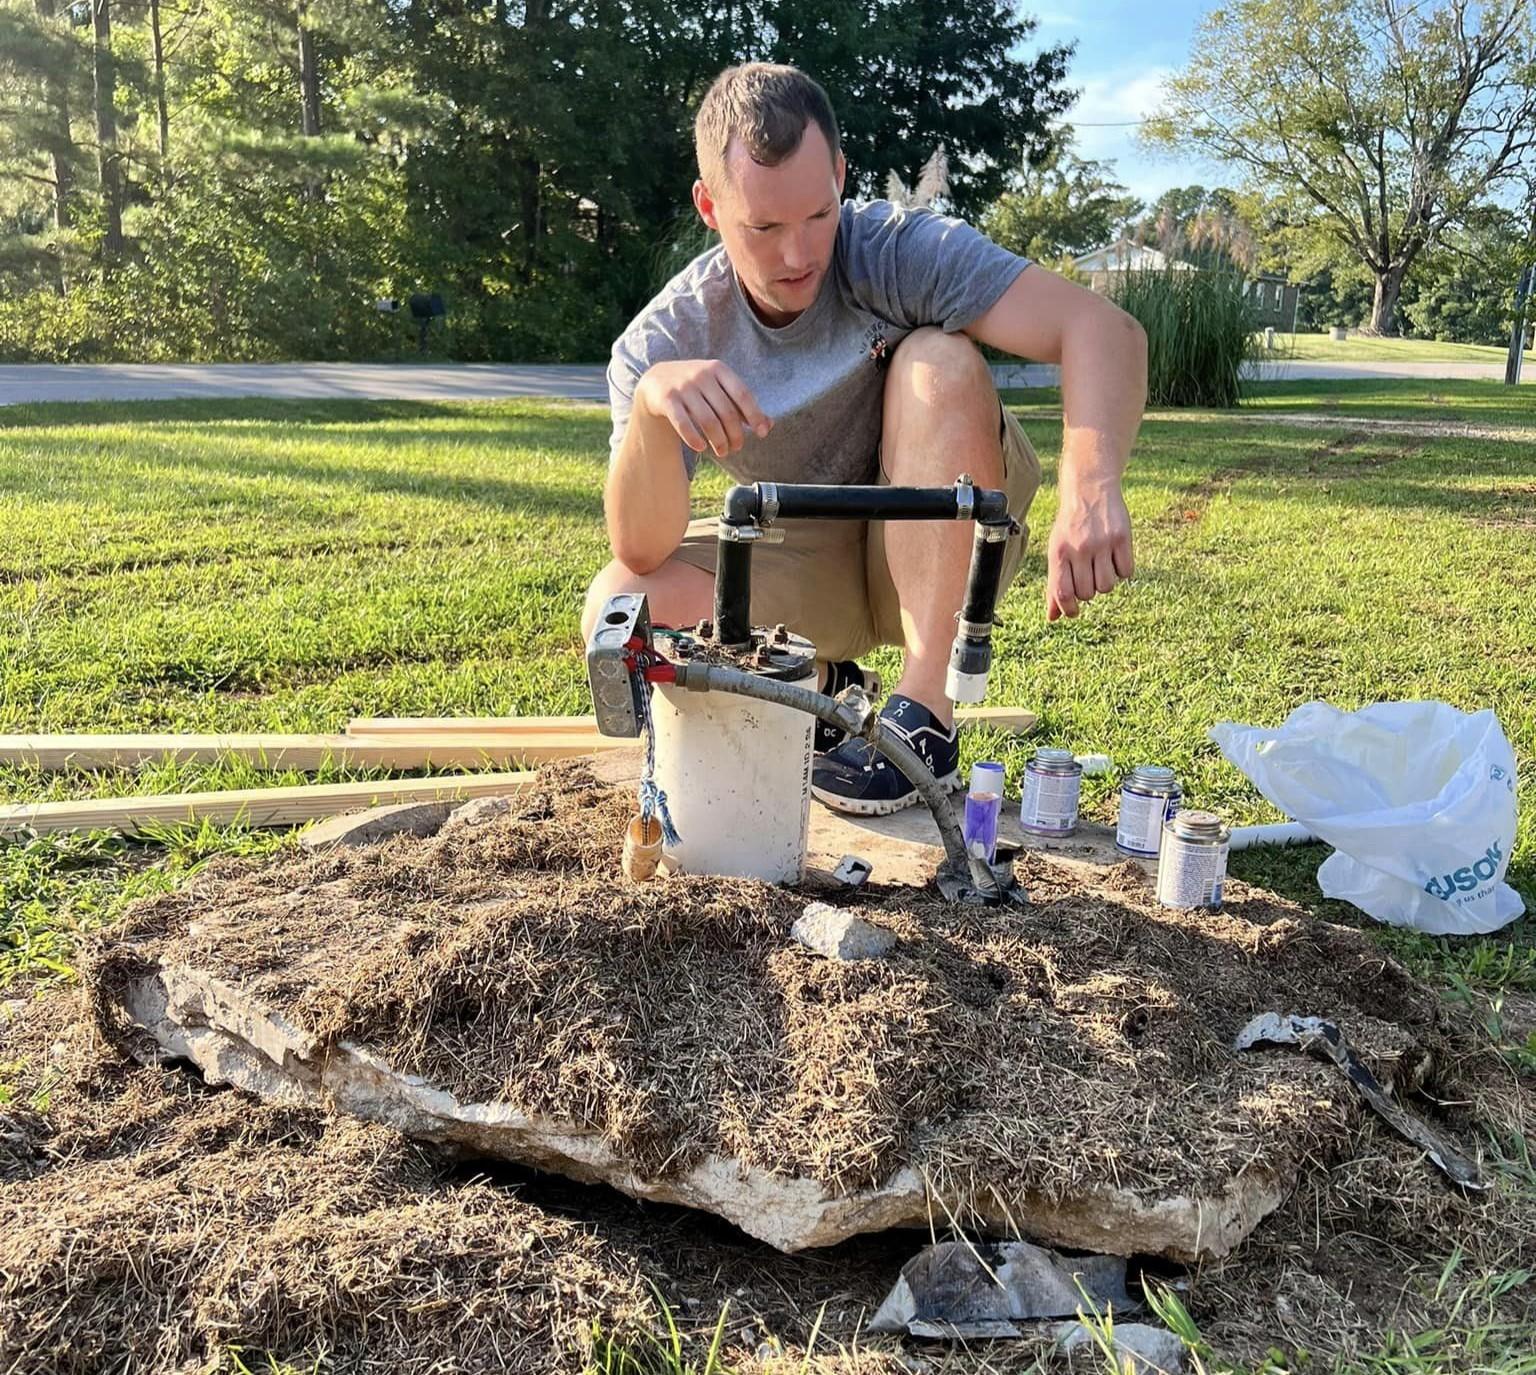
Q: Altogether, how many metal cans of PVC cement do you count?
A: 3